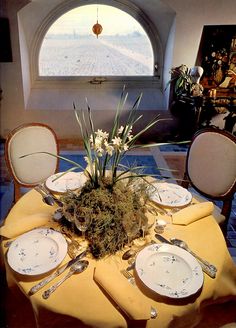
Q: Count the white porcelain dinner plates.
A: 4